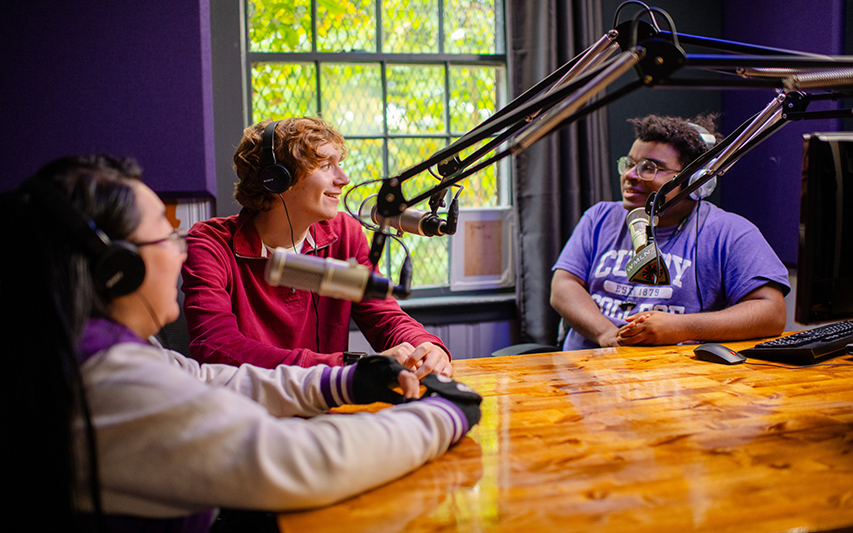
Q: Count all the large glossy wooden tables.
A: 1